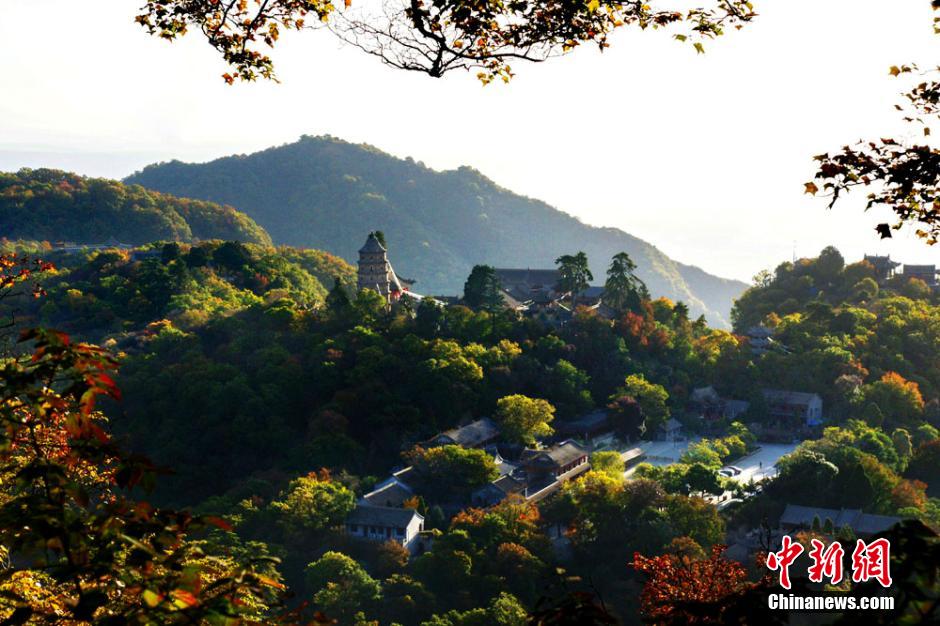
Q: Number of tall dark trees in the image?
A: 3